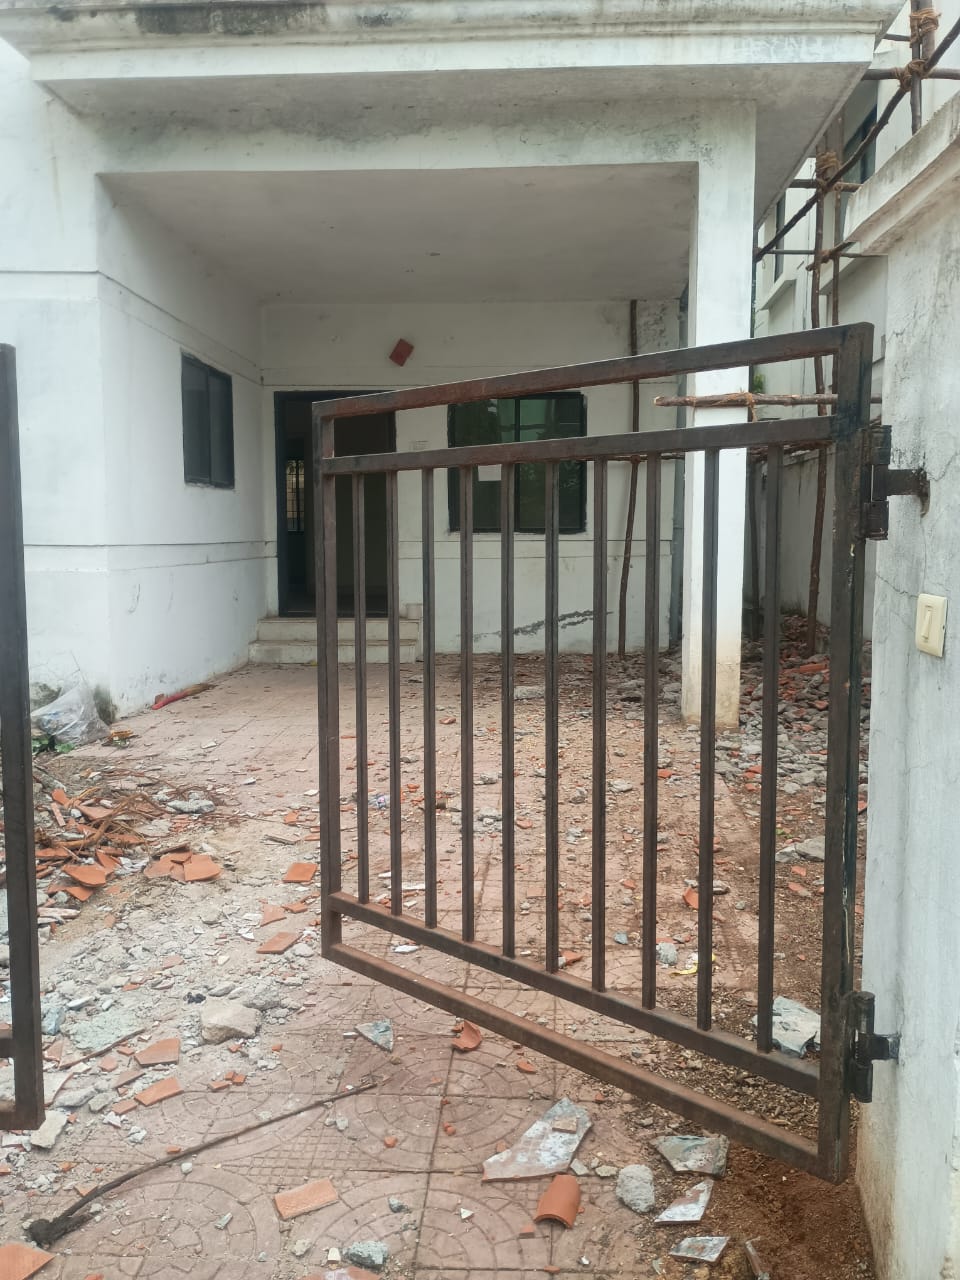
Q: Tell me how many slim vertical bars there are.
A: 10